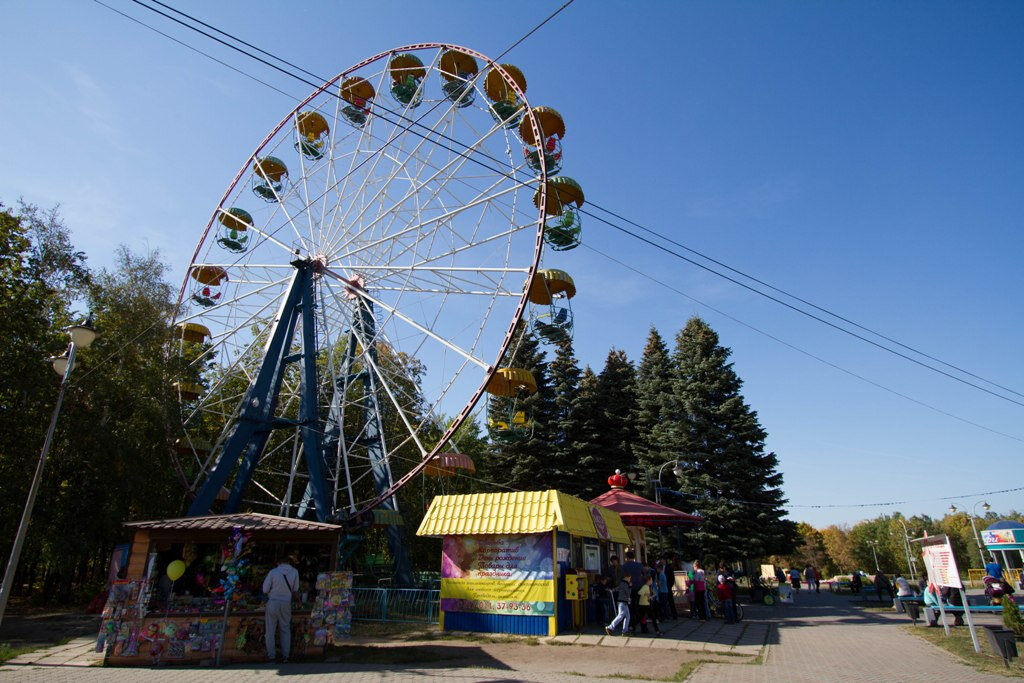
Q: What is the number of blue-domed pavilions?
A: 1